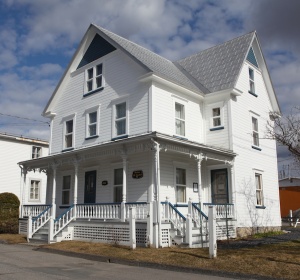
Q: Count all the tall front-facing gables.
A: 2